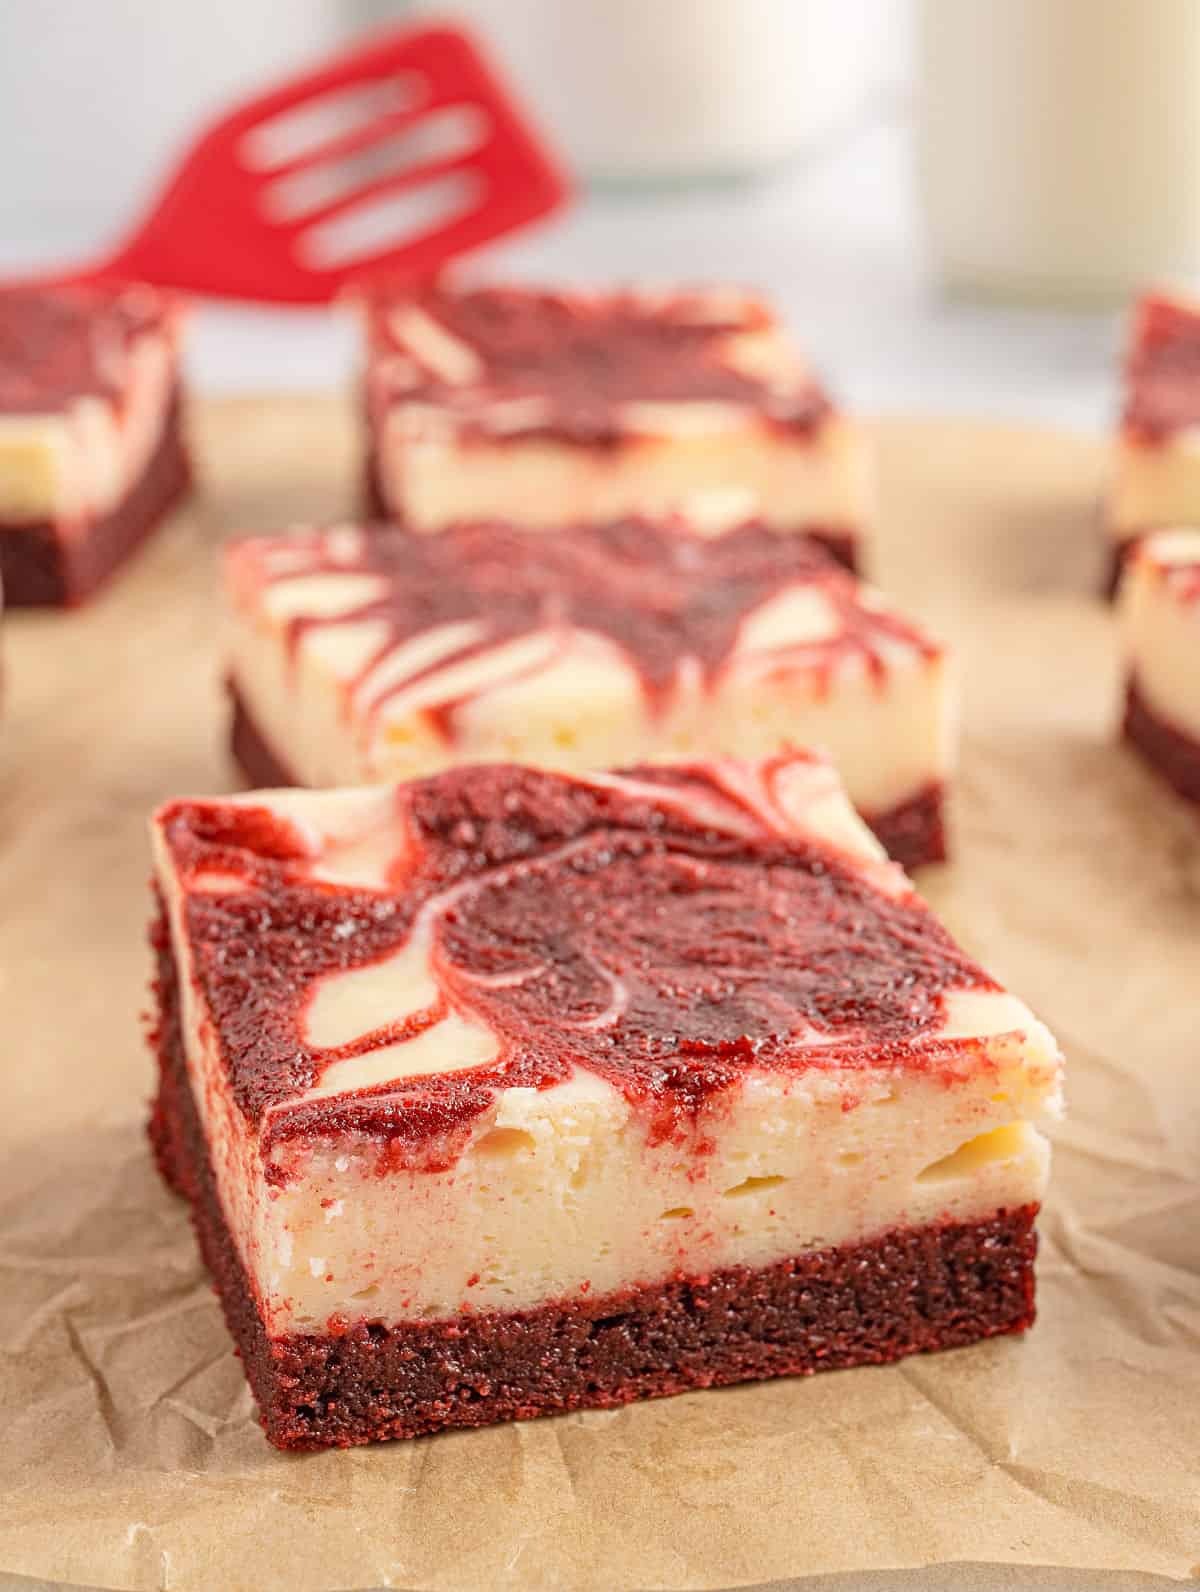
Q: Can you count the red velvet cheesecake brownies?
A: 6